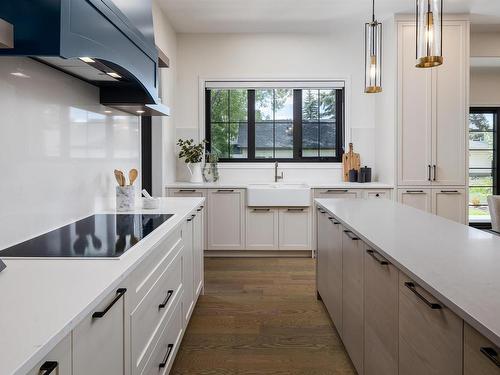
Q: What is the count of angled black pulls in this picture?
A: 12